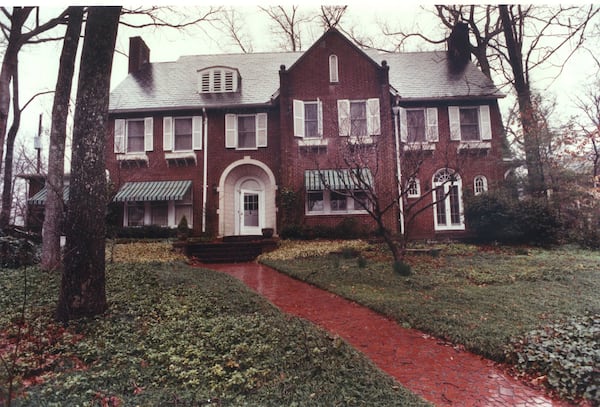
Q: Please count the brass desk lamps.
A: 0